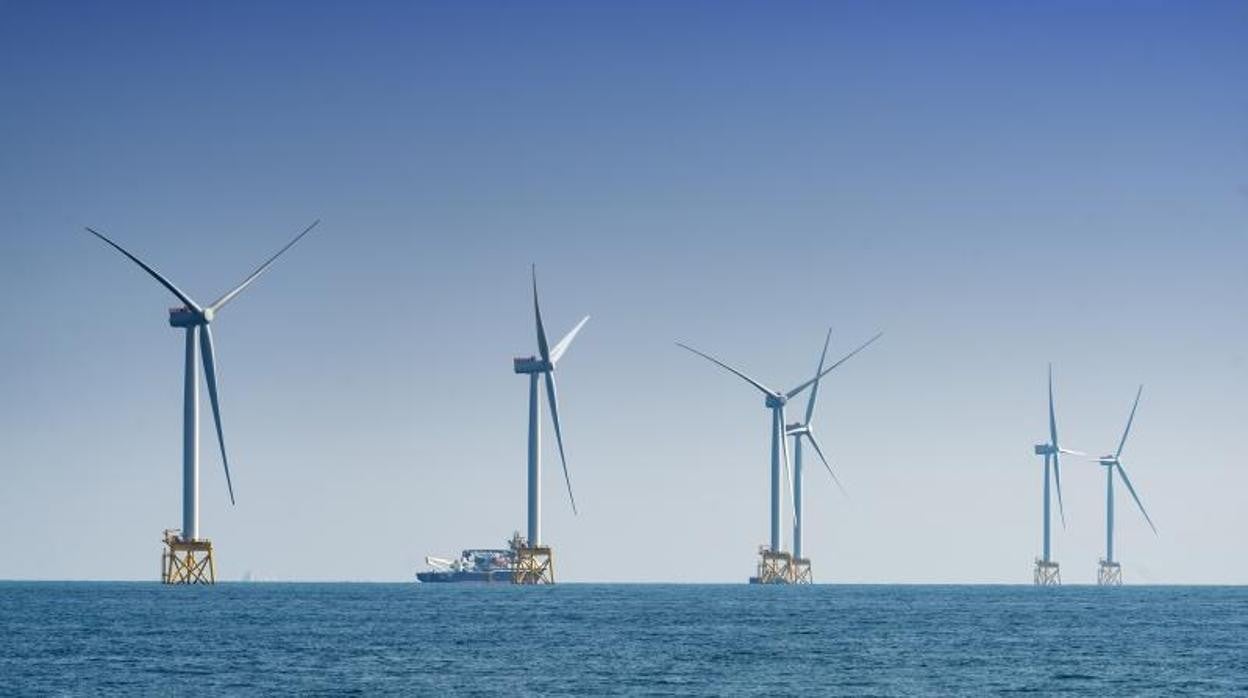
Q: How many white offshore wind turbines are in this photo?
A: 6